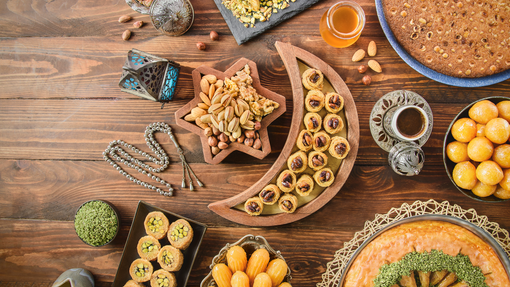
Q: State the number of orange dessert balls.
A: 13